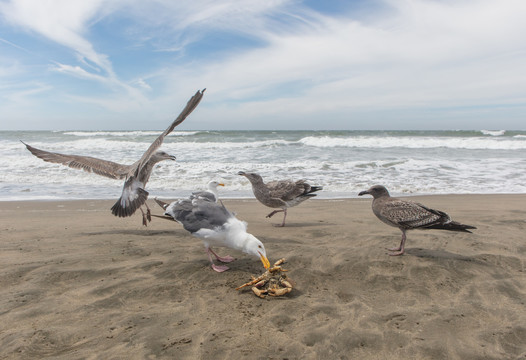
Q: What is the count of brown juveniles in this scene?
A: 3